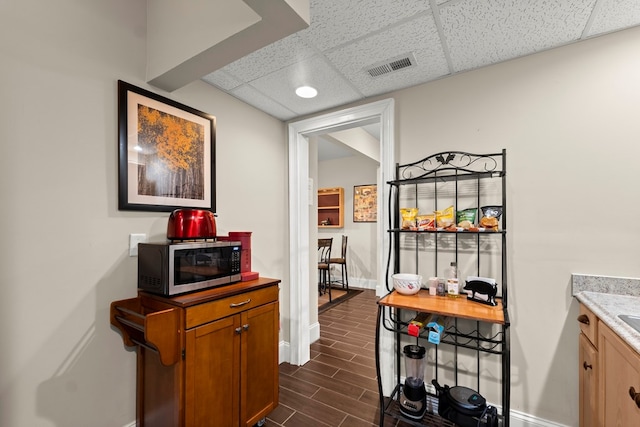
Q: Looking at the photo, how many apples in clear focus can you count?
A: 0